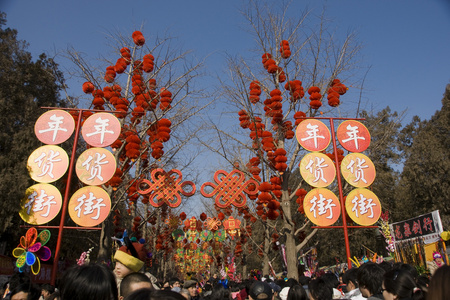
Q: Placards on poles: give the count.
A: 12